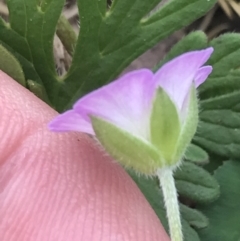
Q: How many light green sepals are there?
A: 3